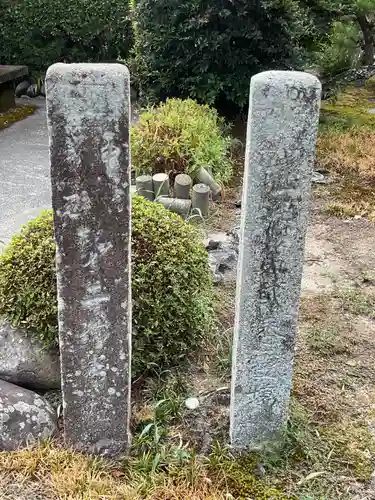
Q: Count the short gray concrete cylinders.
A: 6